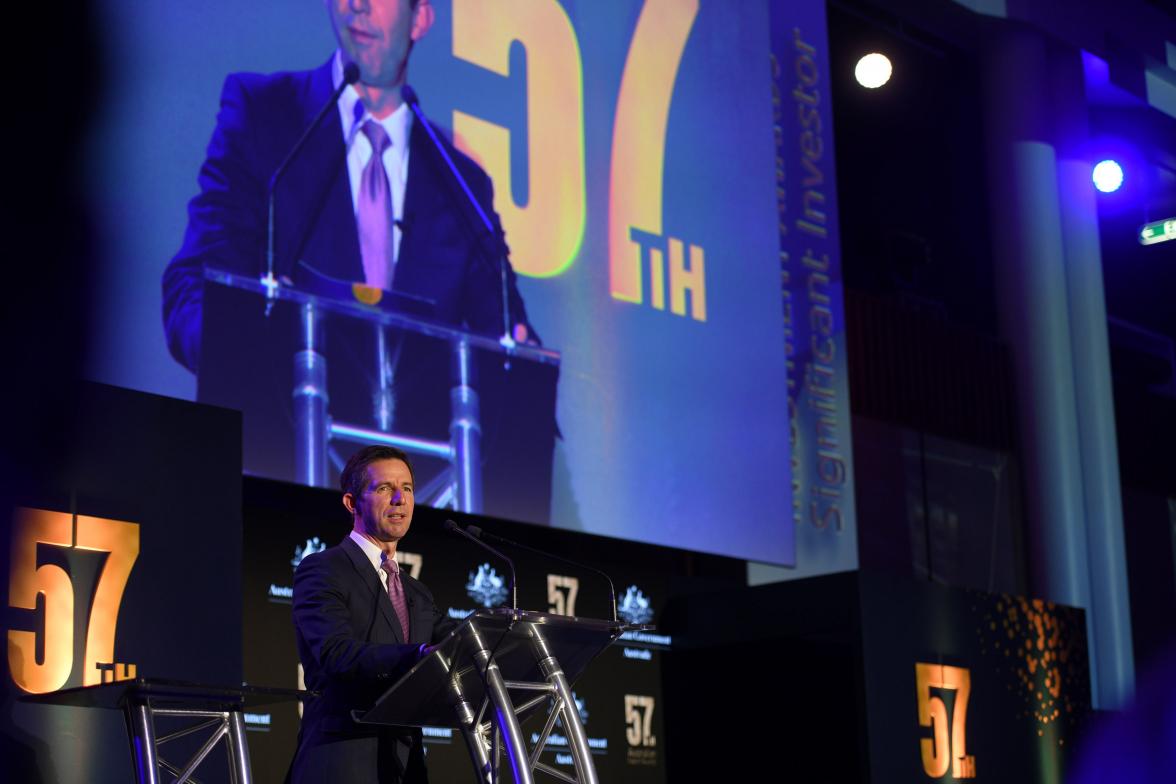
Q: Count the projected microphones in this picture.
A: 2